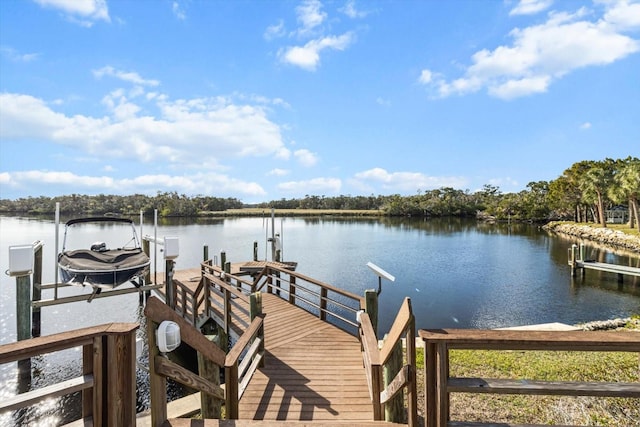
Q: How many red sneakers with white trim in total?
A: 0